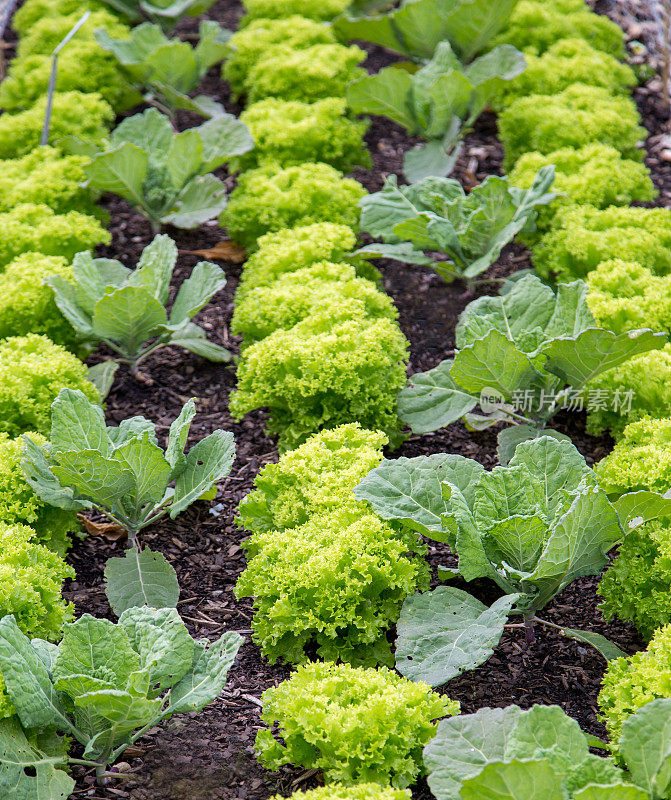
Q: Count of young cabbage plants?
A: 12